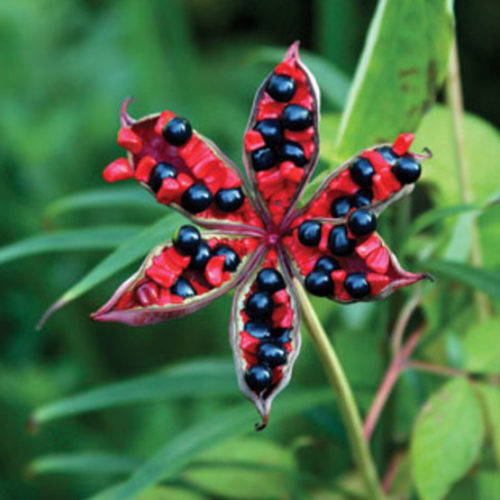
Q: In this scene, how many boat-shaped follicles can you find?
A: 6